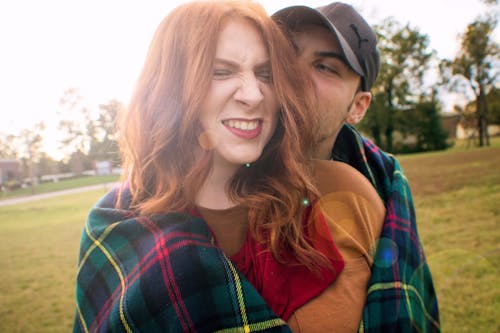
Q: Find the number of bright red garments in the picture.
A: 1